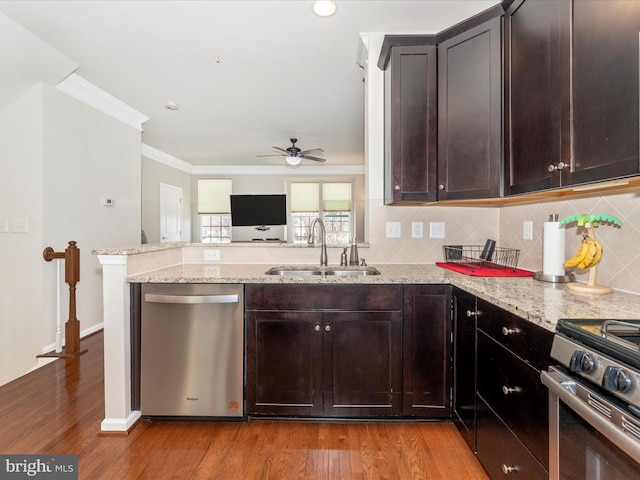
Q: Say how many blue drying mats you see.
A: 0